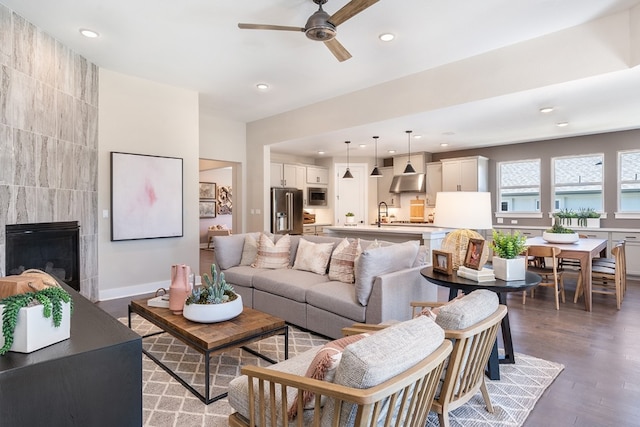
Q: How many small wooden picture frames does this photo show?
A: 2